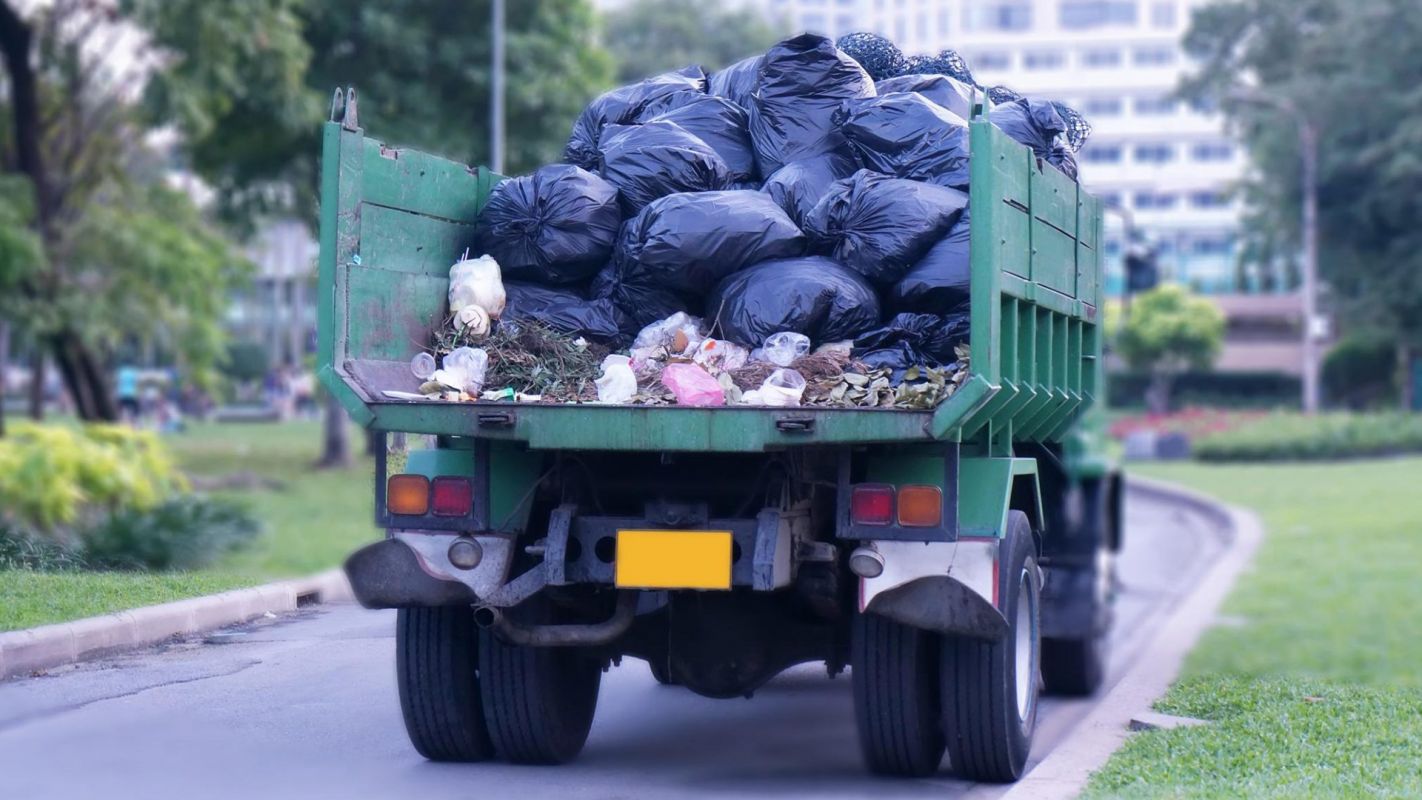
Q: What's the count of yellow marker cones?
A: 0